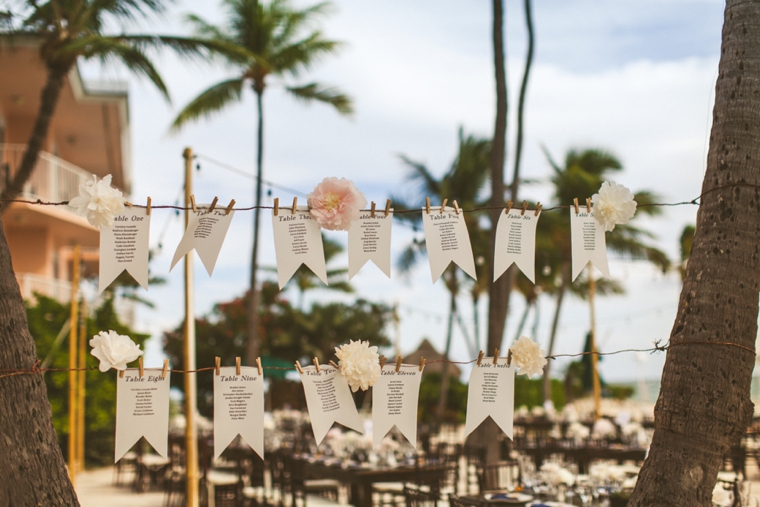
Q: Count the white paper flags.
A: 12